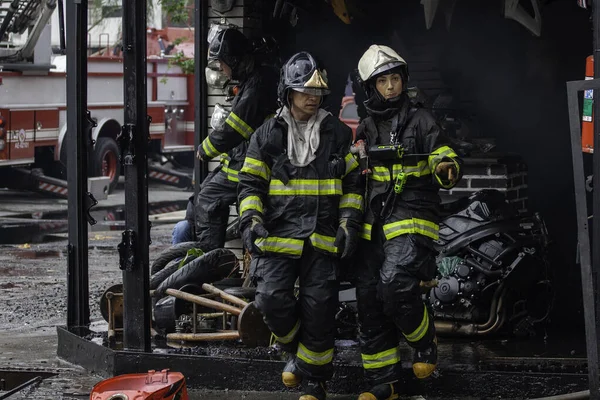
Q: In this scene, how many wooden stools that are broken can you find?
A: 2